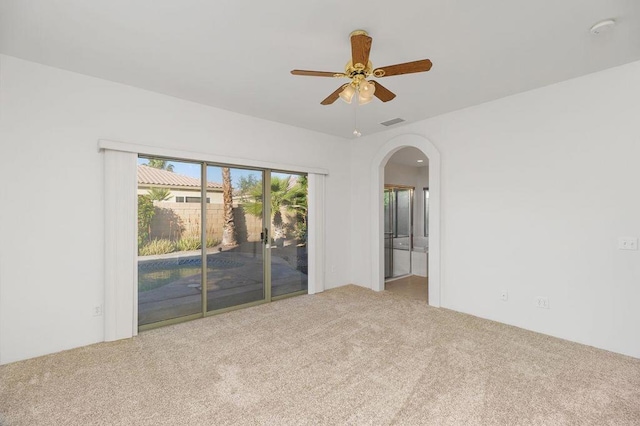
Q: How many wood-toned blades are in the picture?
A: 5